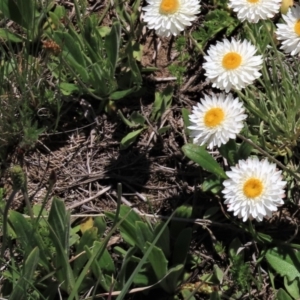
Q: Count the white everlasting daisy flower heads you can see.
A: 6